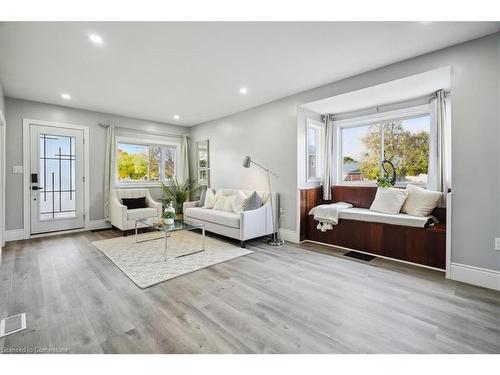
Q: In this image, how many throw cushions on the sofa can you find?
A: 5